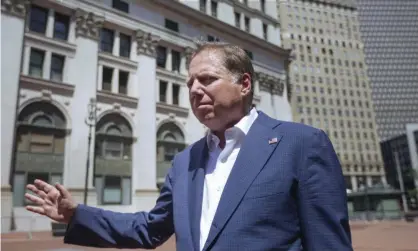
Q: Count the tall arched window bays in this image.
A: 3